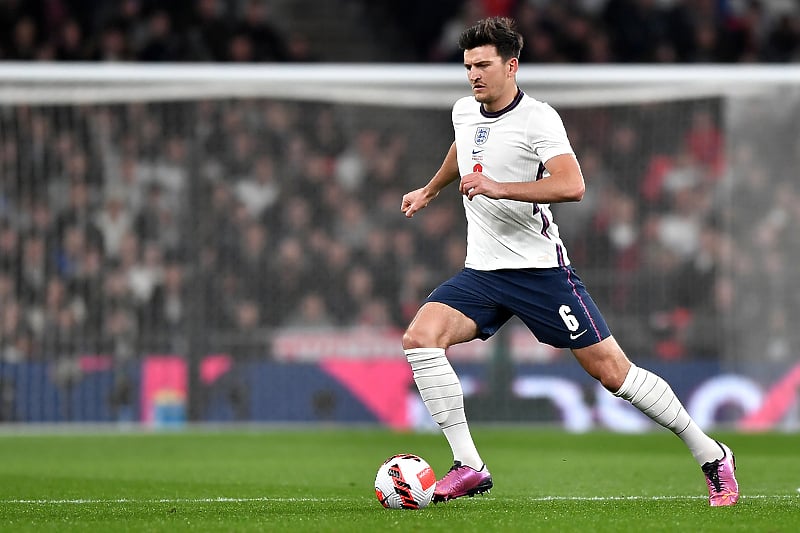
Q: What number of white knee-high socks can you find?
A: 2